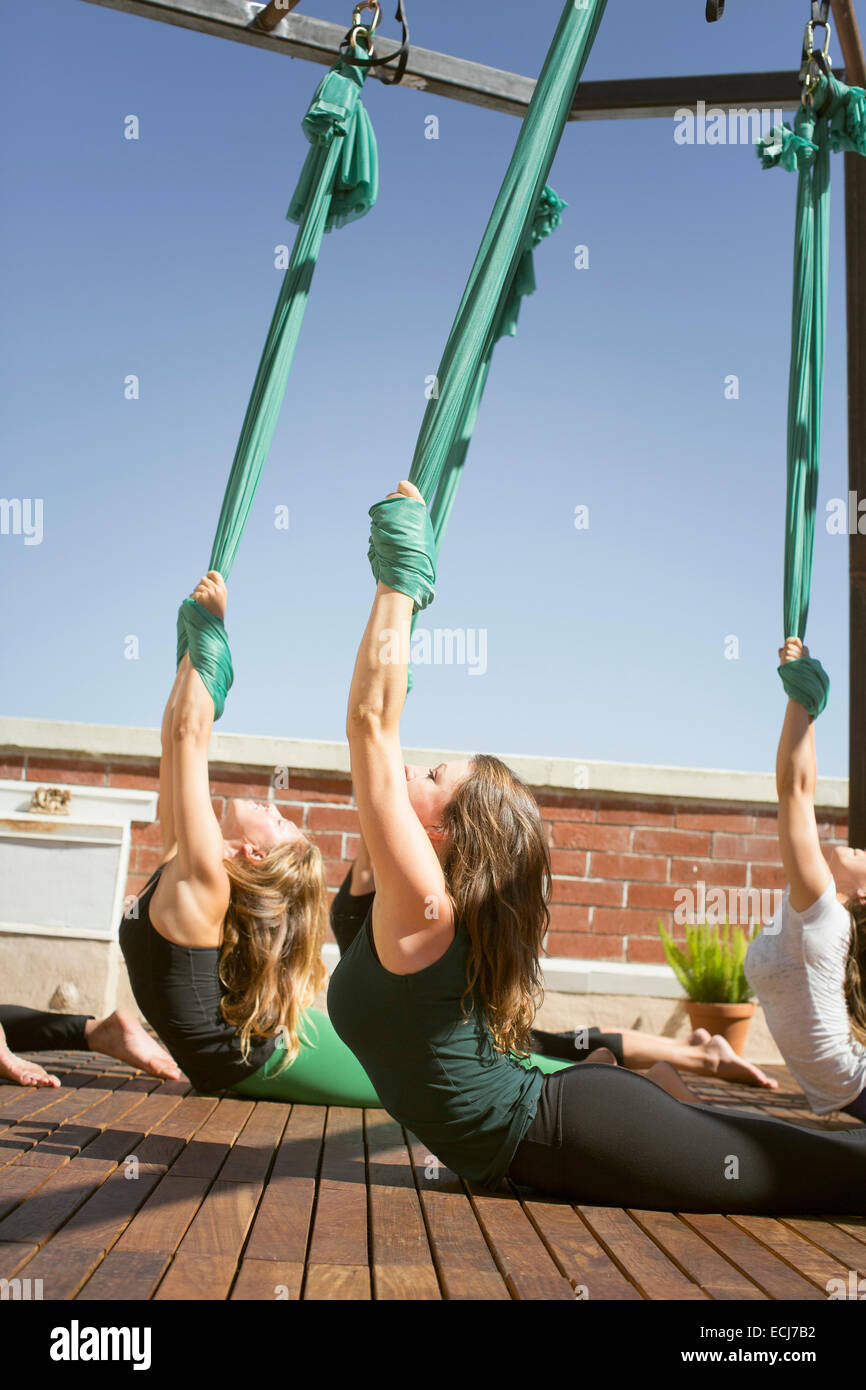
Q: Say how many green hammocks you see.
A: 4